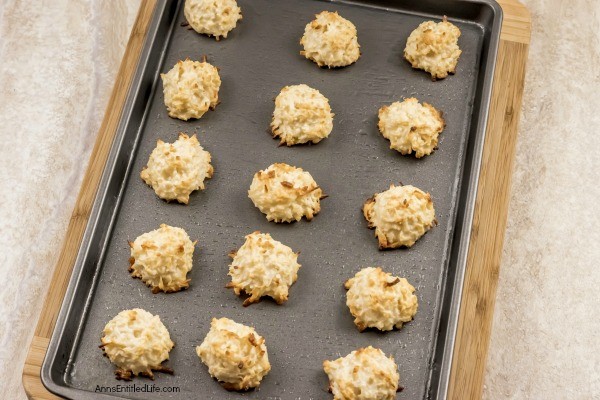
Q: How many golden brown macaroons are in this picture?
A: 15